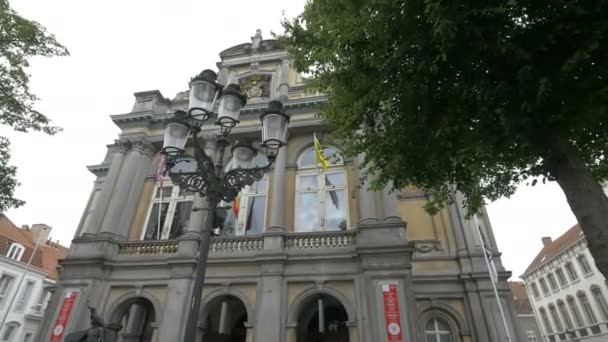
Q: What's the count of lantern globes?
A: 5